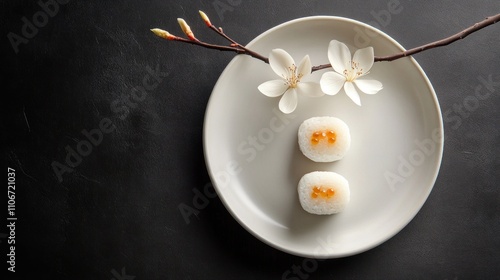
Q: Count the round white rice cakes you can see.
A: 2